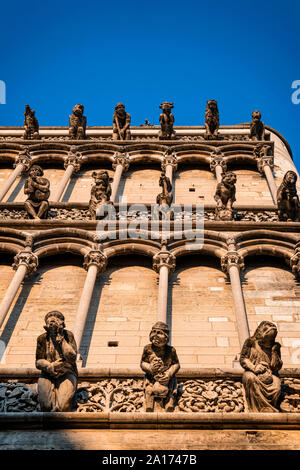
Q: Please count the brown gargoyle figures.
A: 14